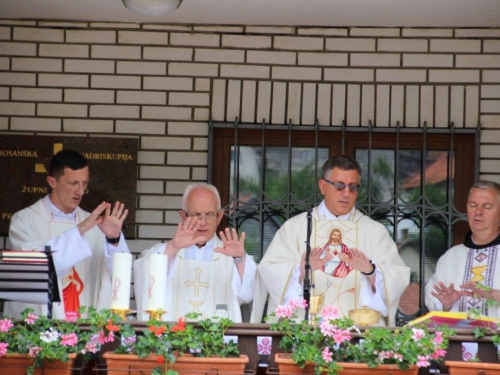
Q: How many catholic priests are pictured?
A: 4